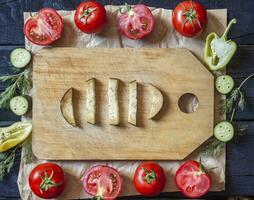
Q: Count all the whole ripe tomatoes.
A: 4